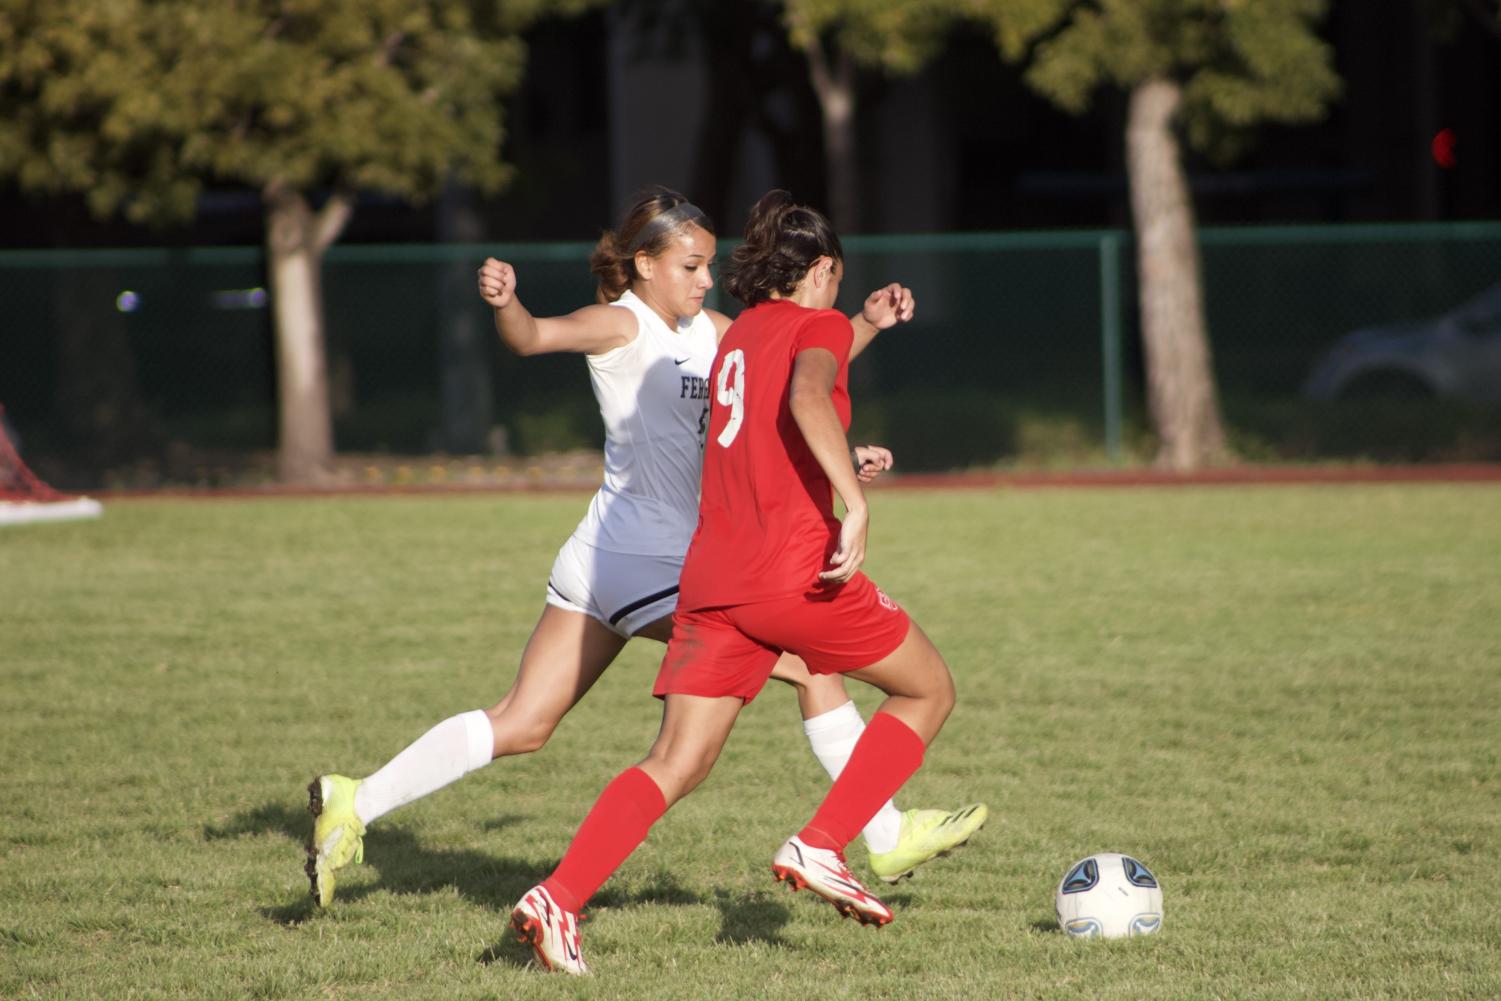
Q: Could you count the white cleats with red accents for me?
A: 2